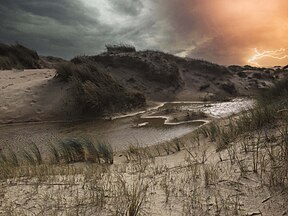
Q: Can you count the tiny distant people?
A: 0